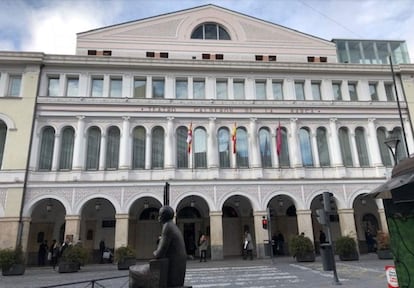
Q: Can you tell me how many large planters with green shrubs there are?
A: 5